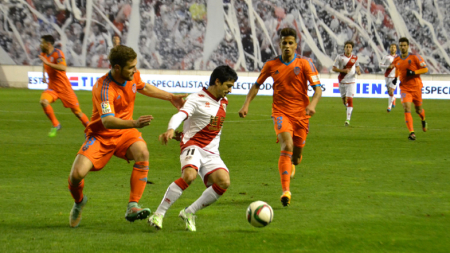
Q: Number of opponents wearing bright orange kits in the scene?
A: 4